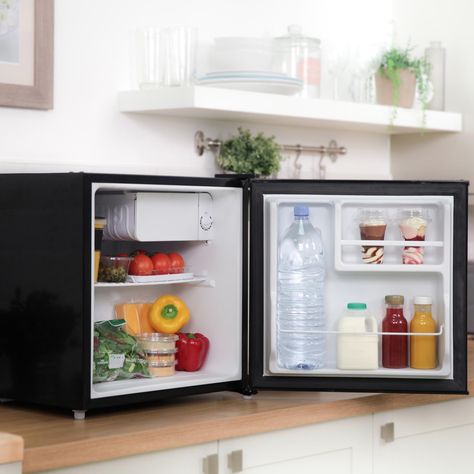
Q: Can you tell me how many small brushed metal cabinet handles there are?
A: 3